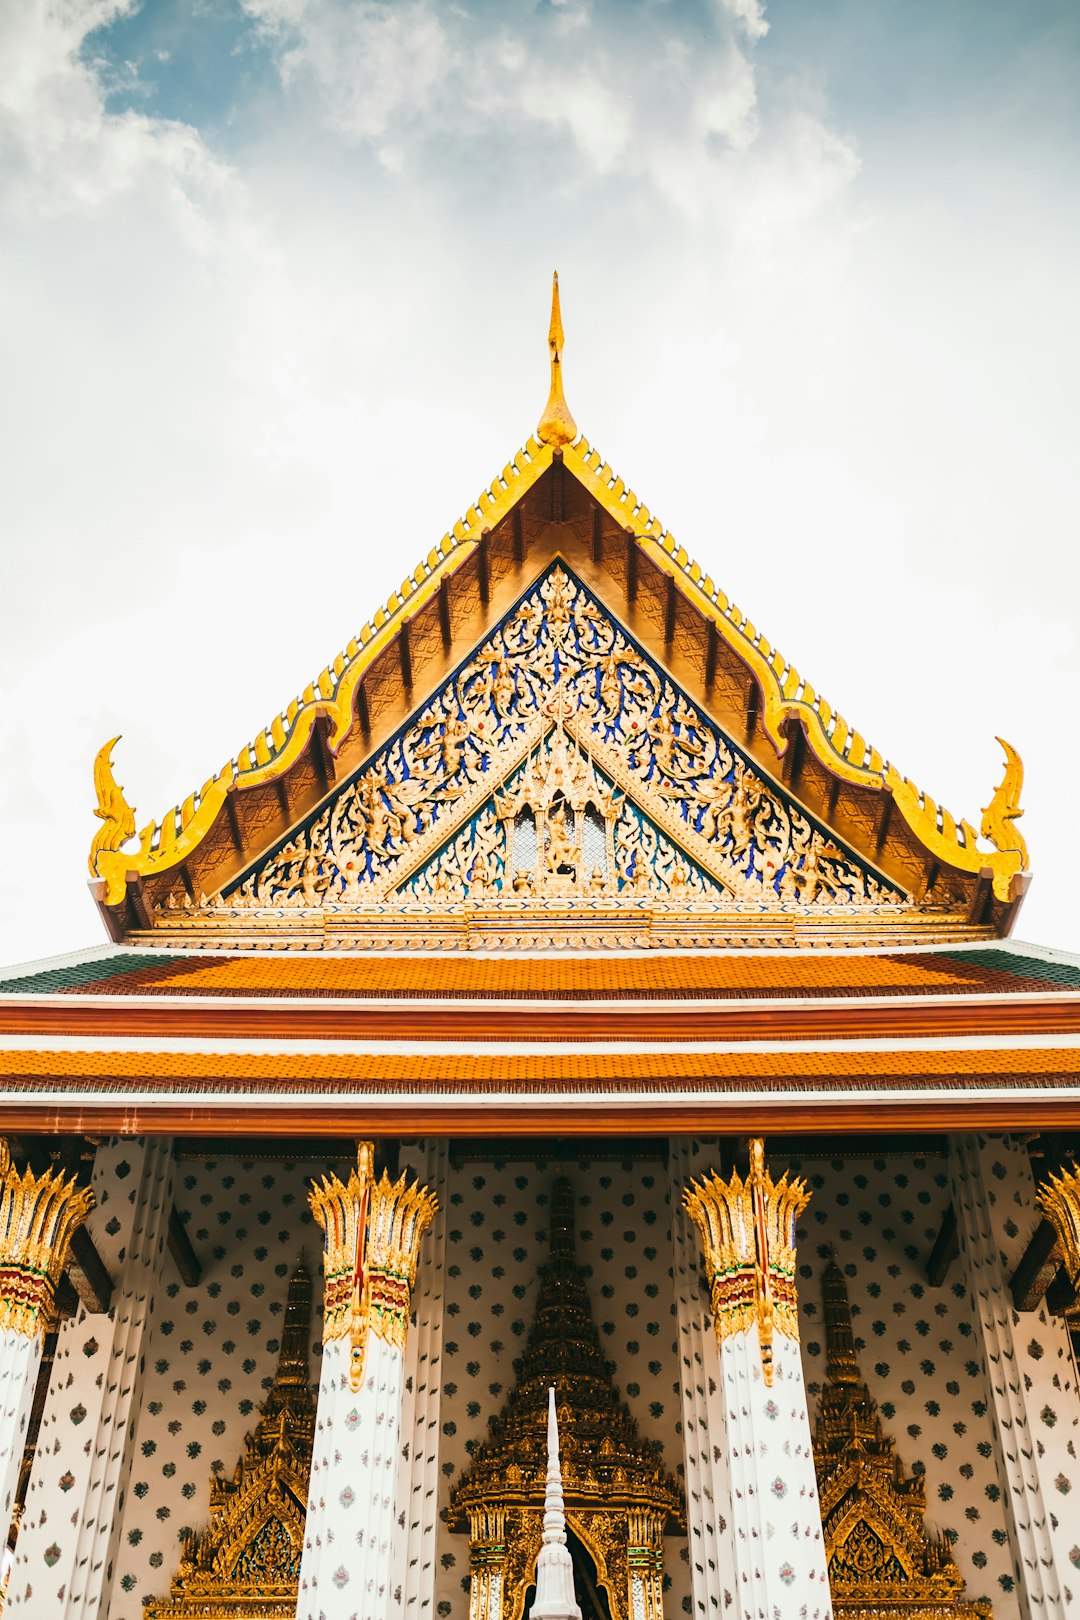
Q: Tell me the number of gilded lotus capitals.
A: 4